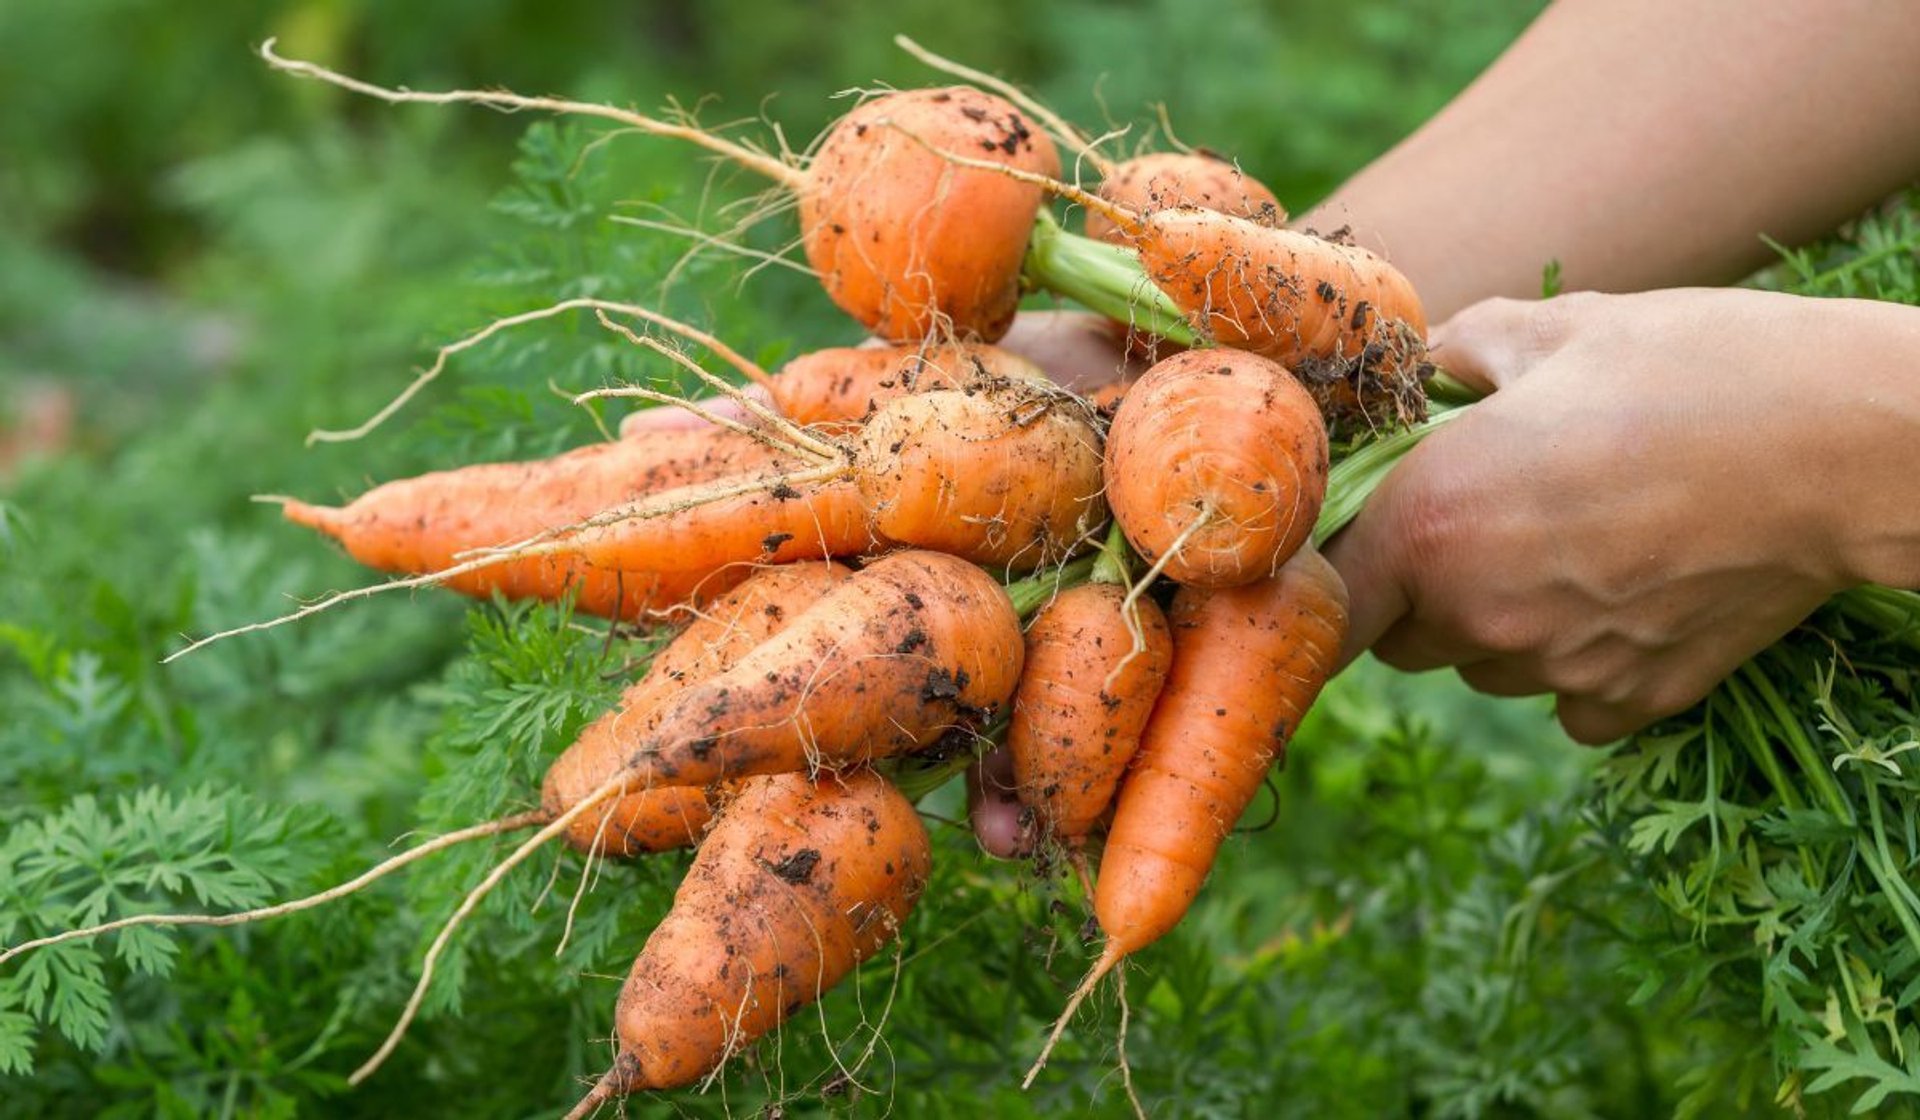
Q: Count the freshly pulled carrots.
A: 13